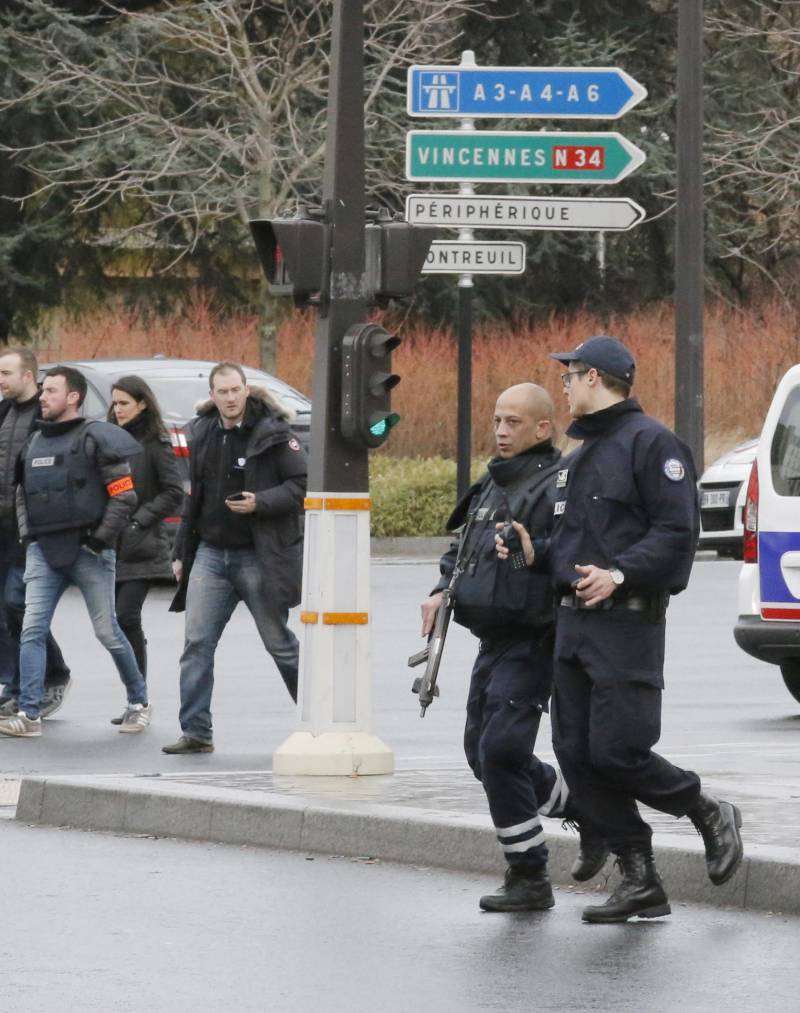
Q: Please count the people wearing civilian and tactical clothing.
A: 1